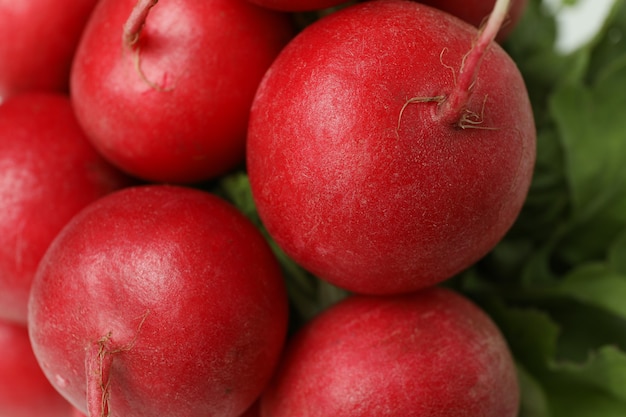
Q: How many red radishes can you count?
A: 9